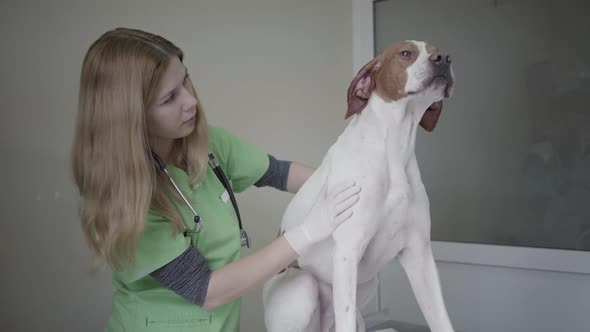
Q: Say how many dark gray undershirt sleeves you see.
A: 2